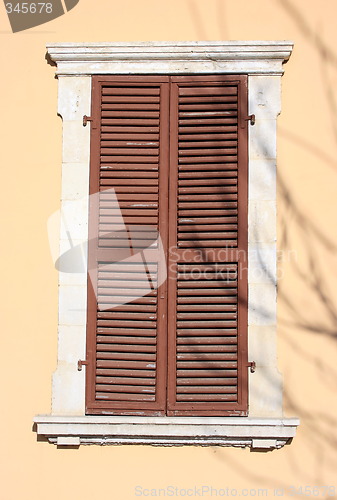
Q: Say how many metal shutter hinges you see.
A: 4